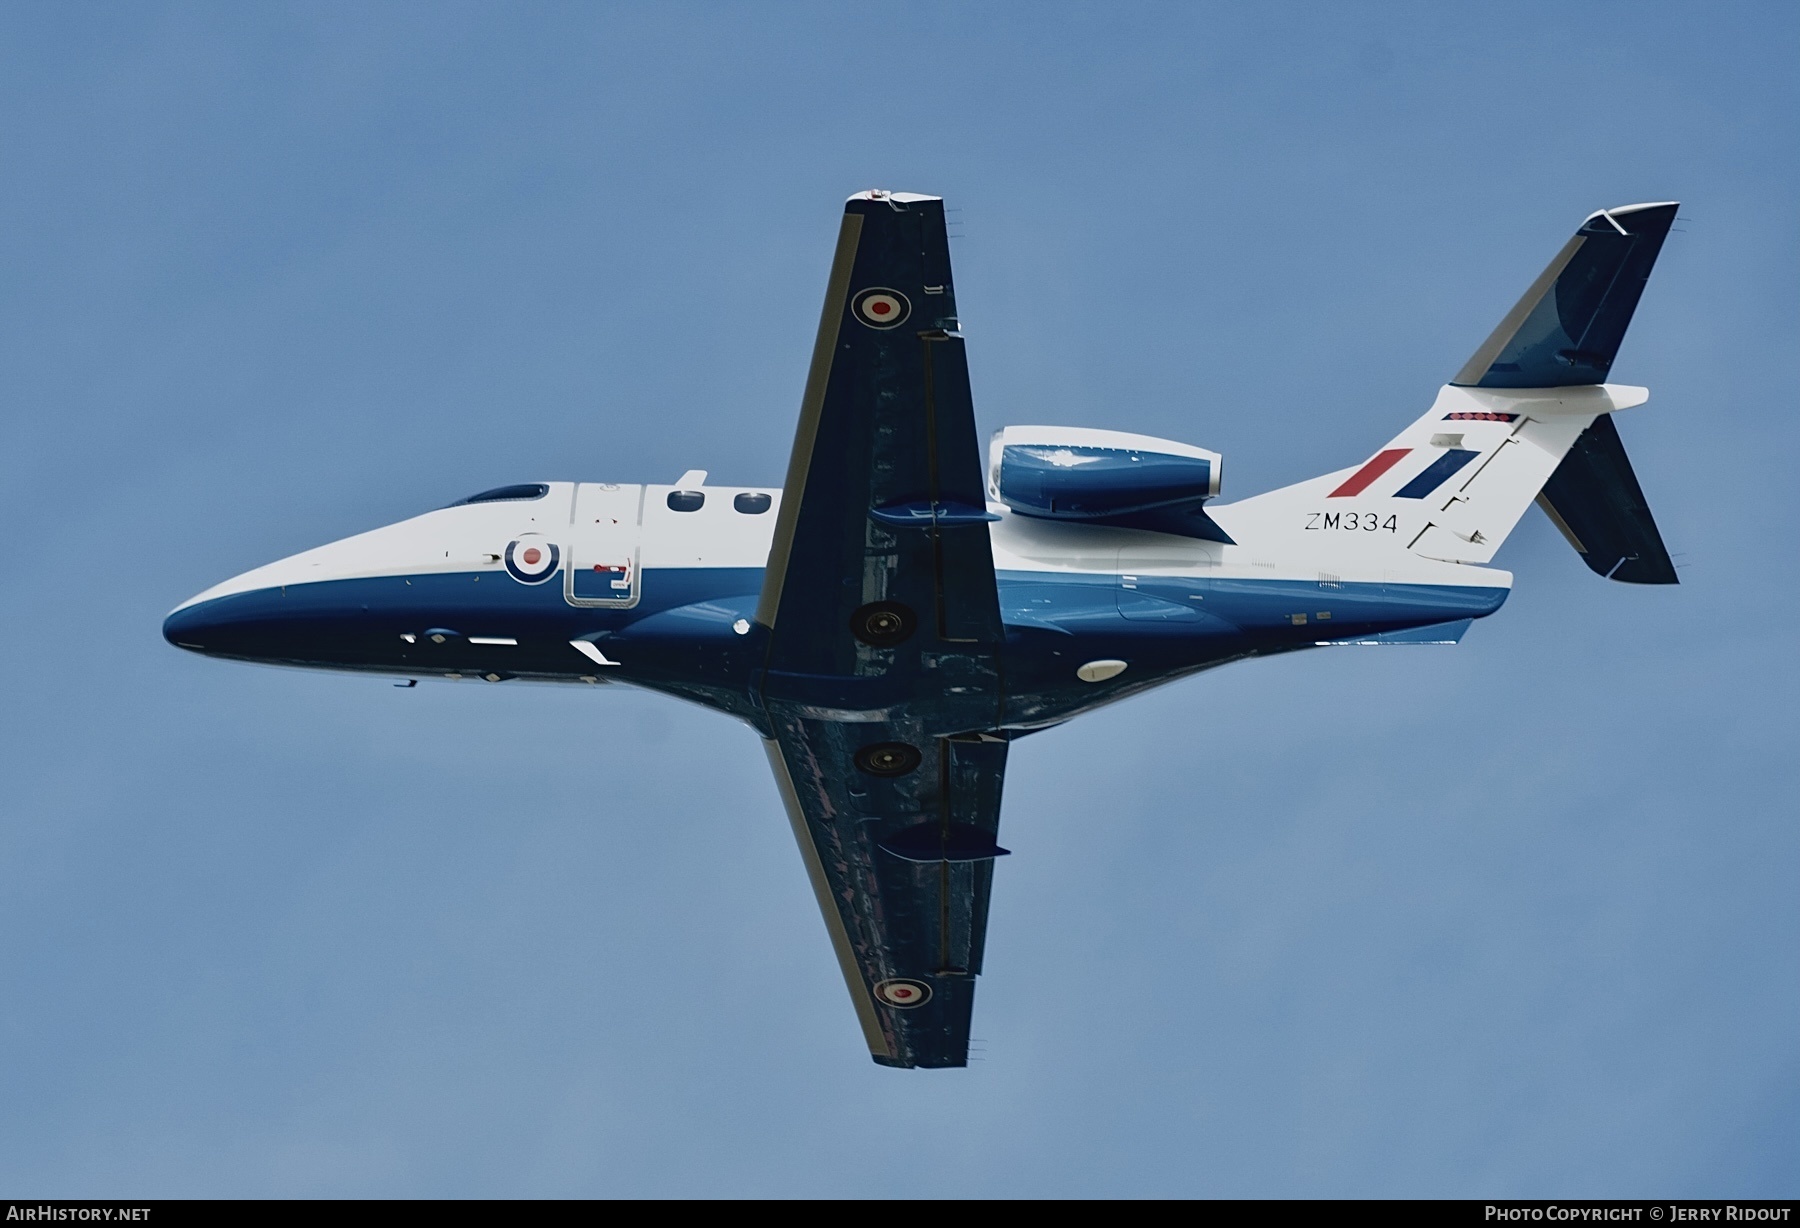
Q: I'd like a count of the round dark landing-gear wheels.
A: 2